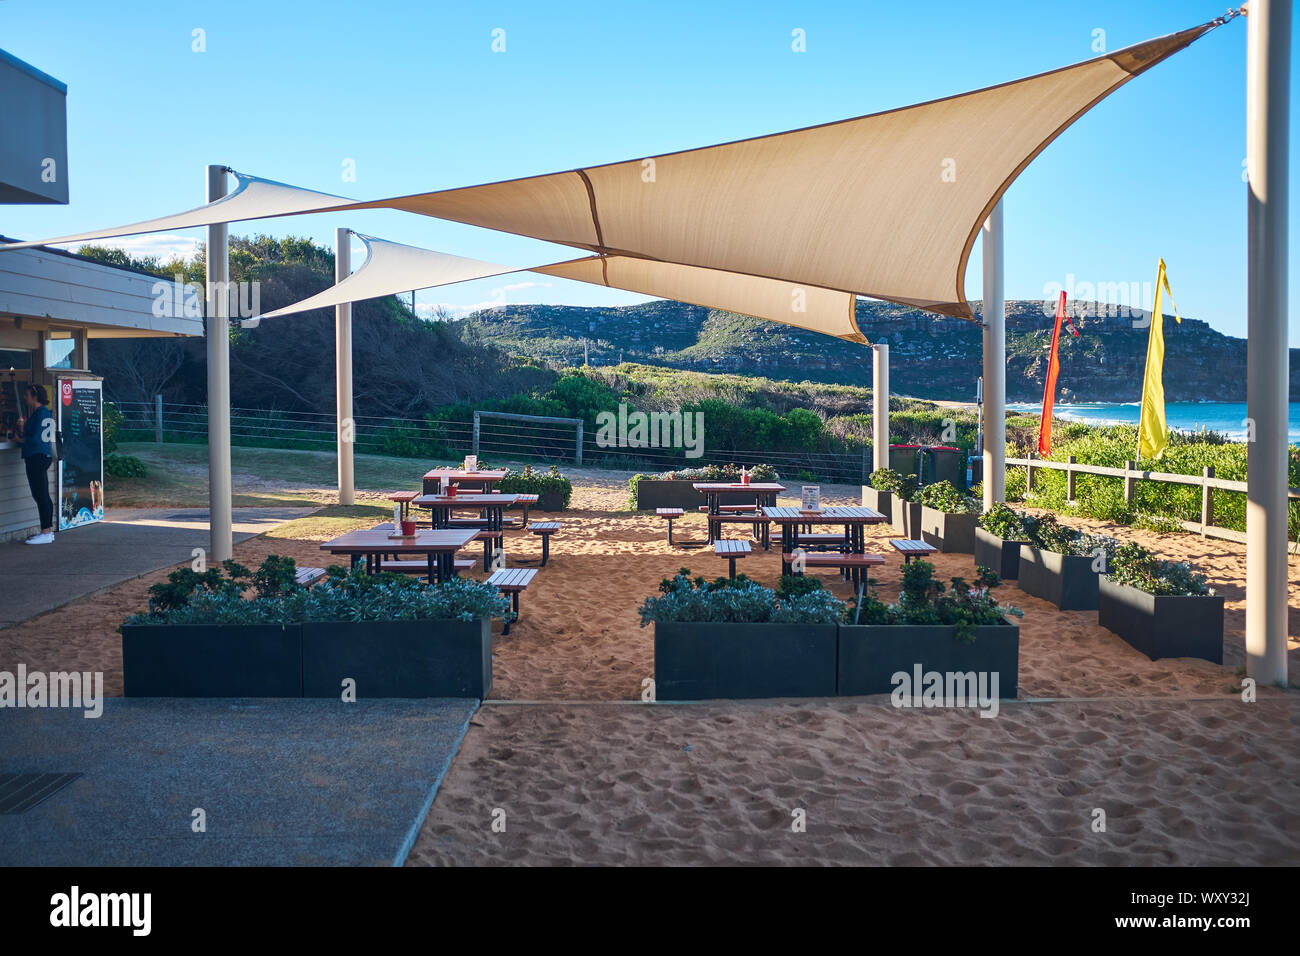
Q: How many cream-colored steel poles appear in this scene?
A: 5